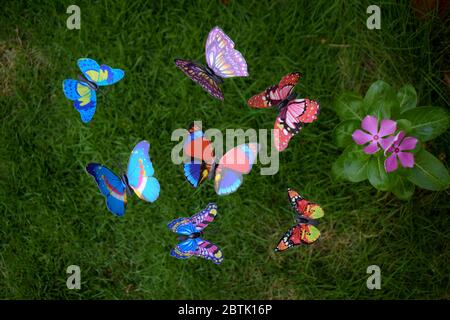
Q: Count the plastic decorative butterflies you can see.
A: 7